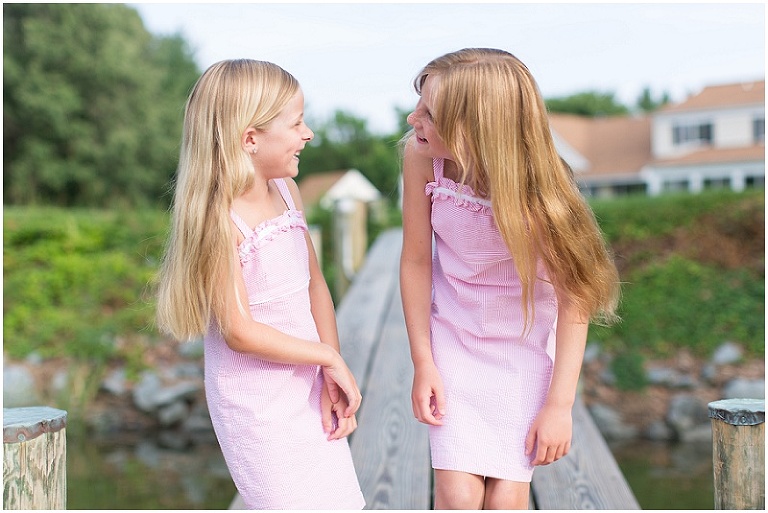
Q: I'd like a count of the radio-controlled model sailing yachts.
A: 0